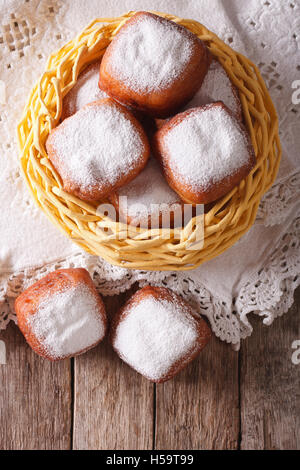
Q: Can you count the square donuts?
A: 8